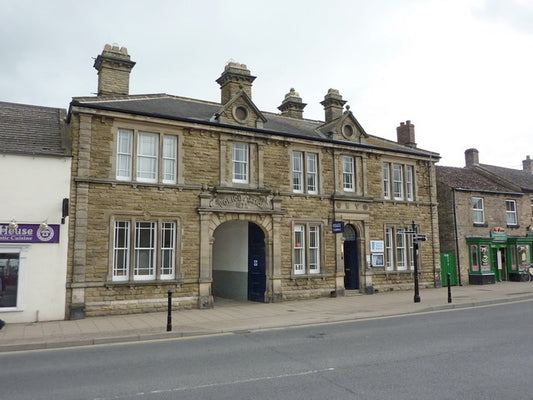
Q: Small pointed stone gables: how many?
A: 2